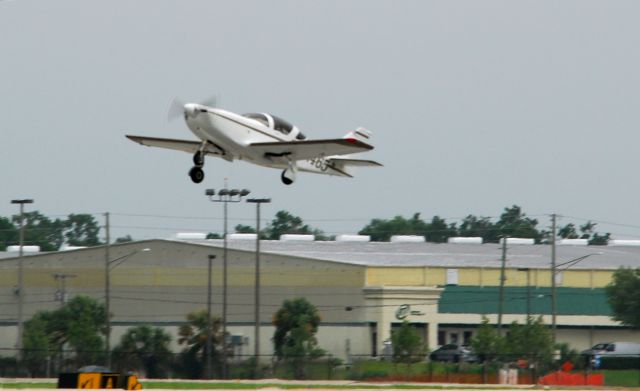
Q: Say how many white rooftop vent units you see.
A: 11